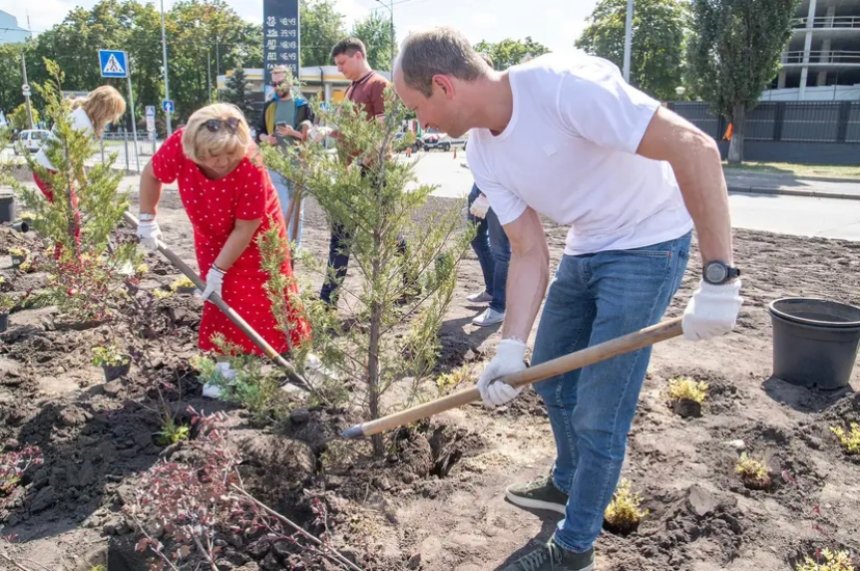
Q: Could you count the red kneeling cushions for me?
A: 0